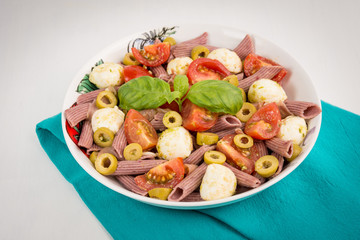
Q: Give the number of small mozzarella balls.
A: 8